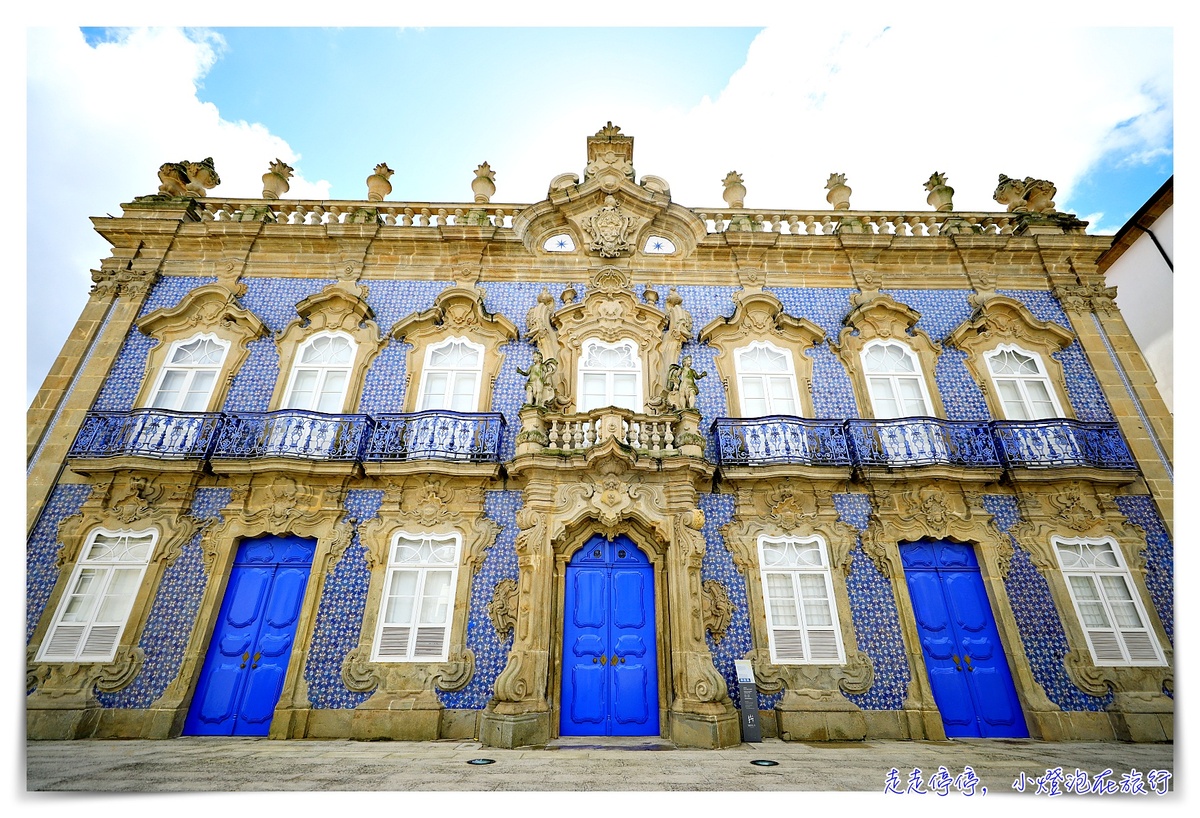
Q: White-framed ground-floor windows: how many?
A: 4